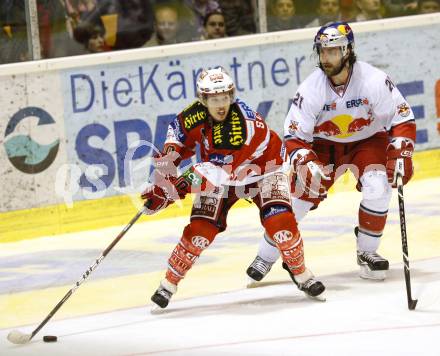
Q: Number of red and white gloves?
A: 4